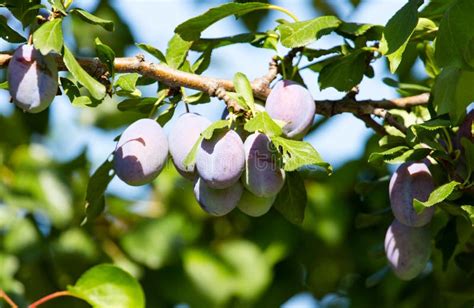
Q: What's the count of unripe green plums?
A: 1